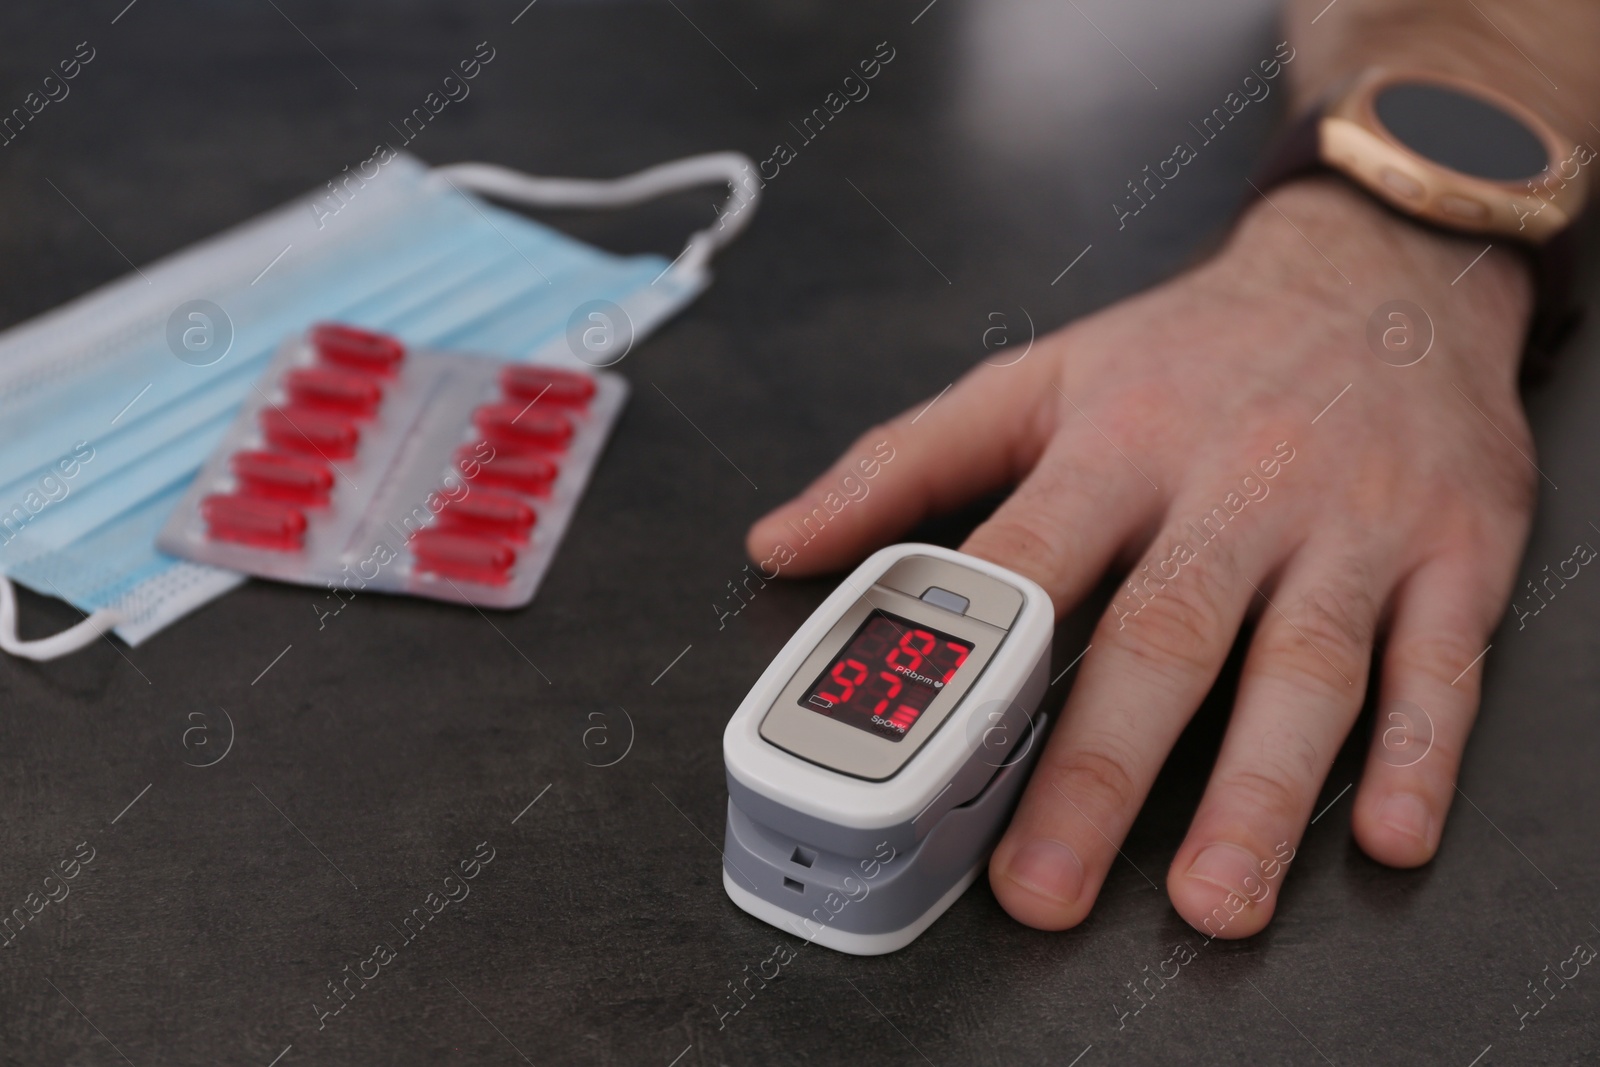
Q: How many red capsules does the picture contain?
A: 10